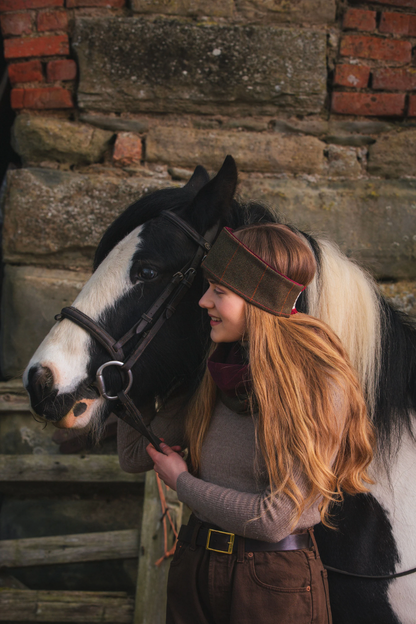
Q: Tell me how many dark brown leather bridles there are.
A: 1